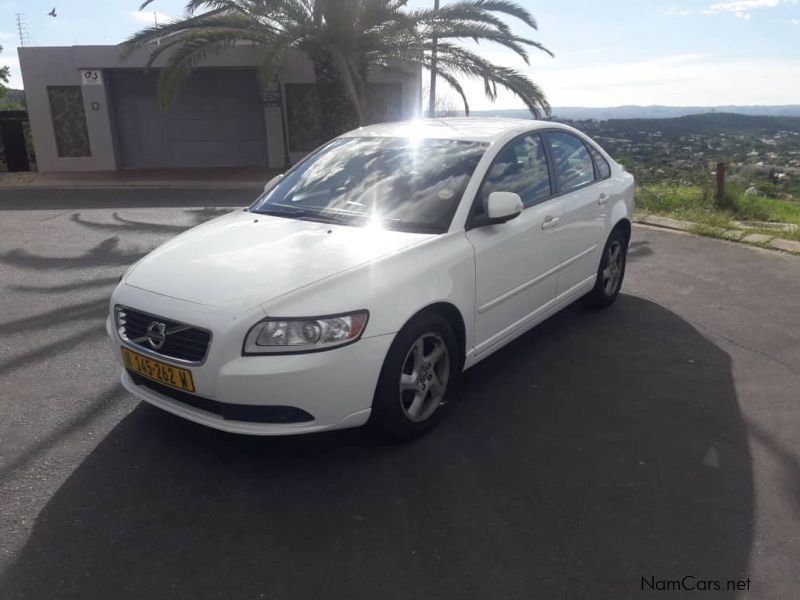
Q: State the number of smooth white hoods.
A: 1